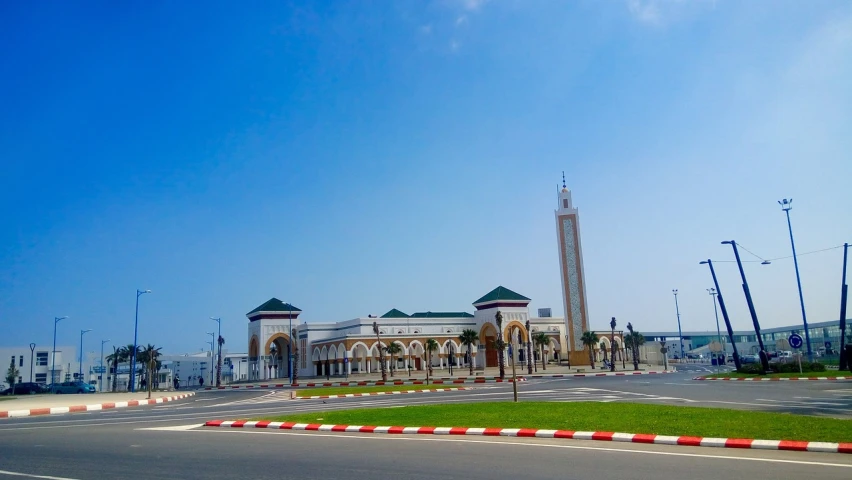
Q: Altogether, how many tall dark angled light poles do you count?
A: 3